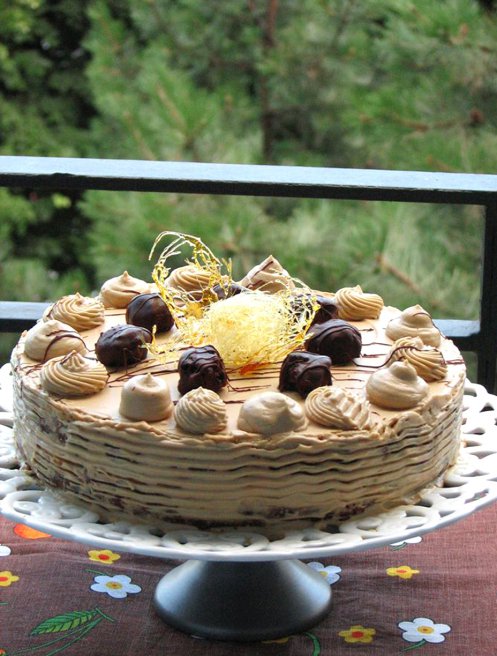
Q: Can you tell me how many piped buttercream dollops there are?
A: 14